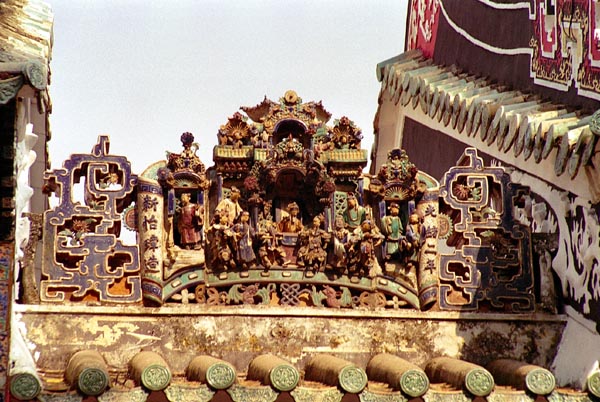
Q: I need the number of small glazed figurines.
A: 12